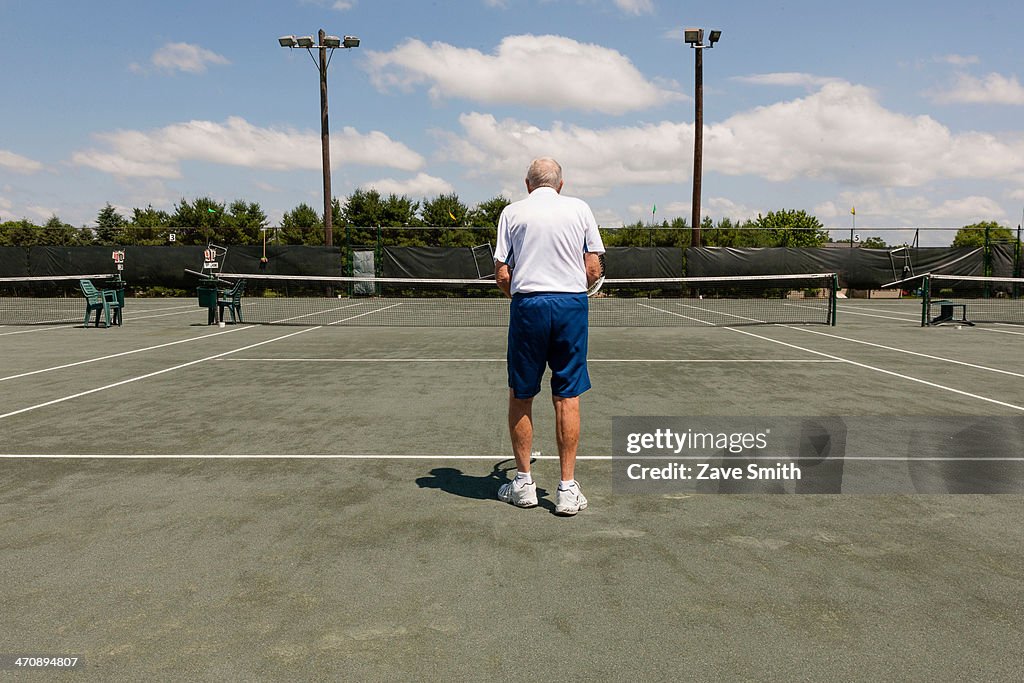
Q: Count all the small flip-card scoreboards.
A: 2